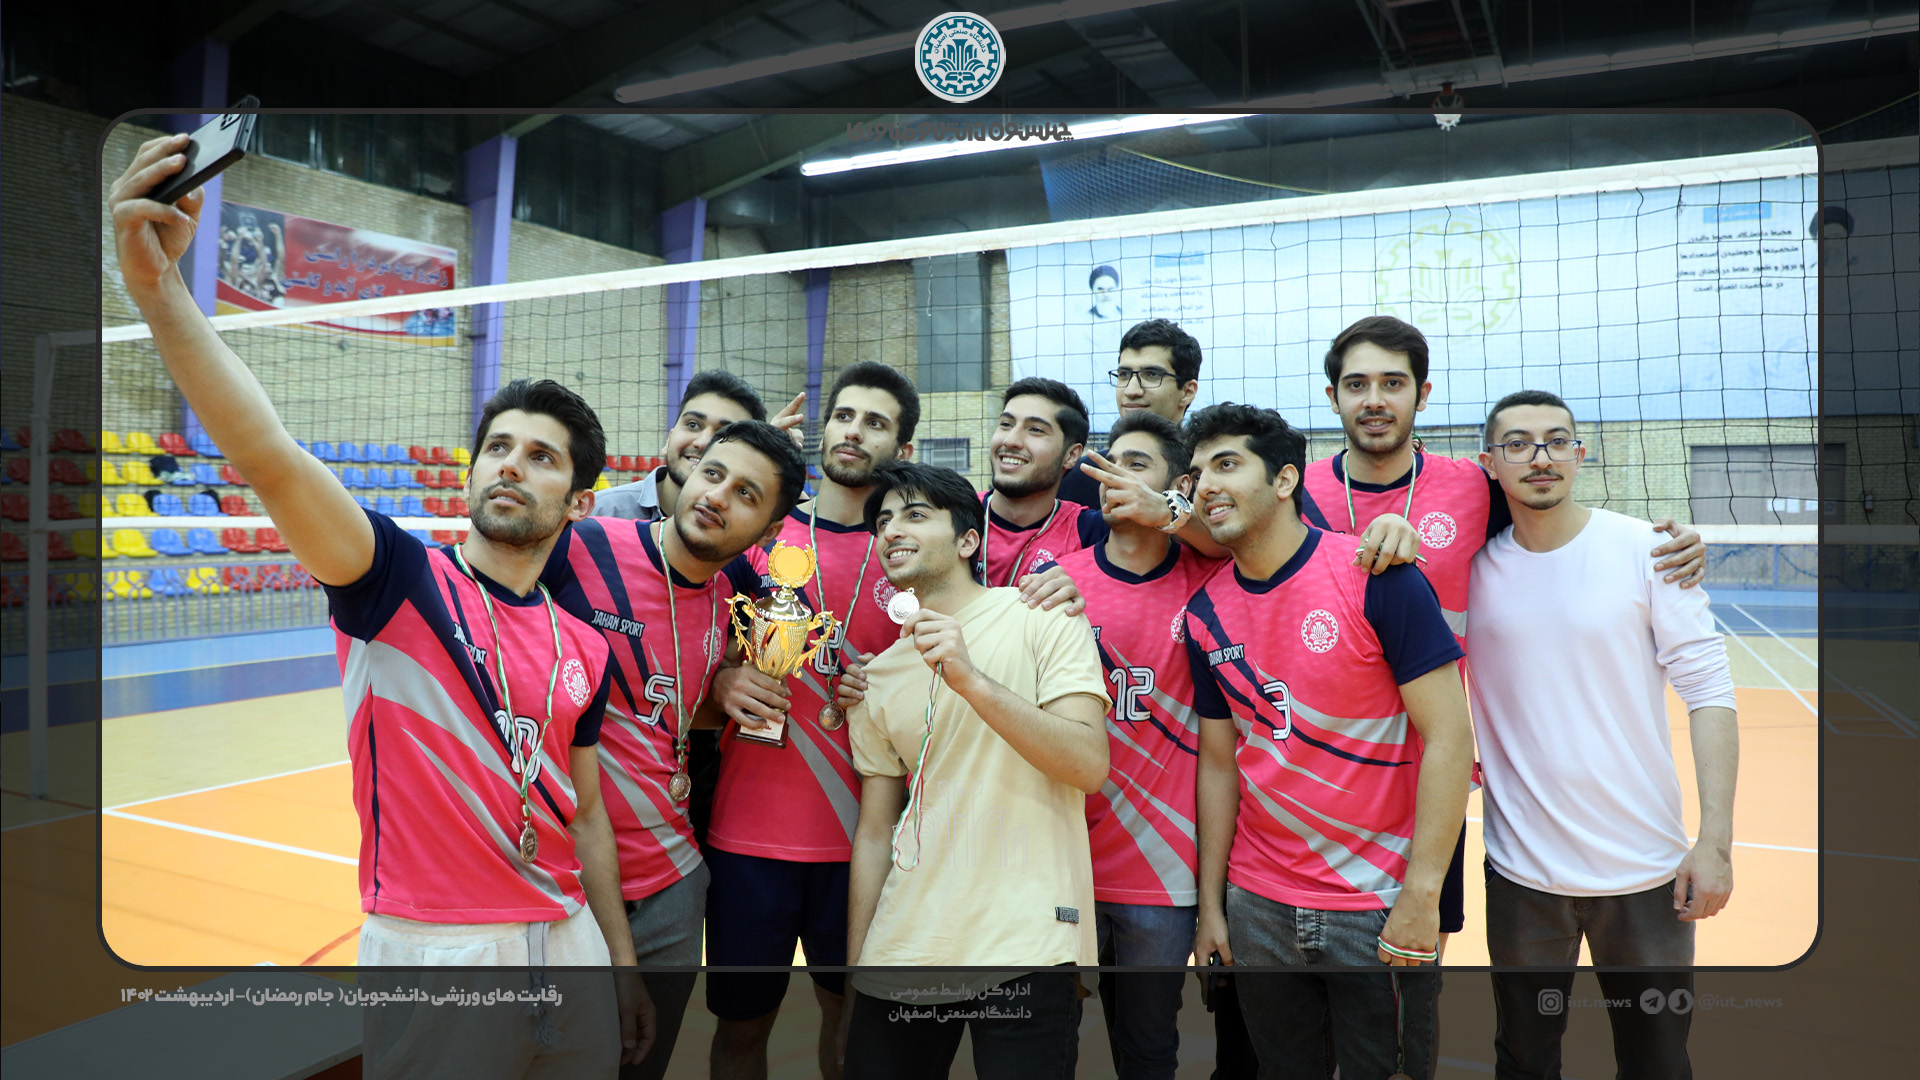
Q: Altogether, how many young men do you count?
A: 11